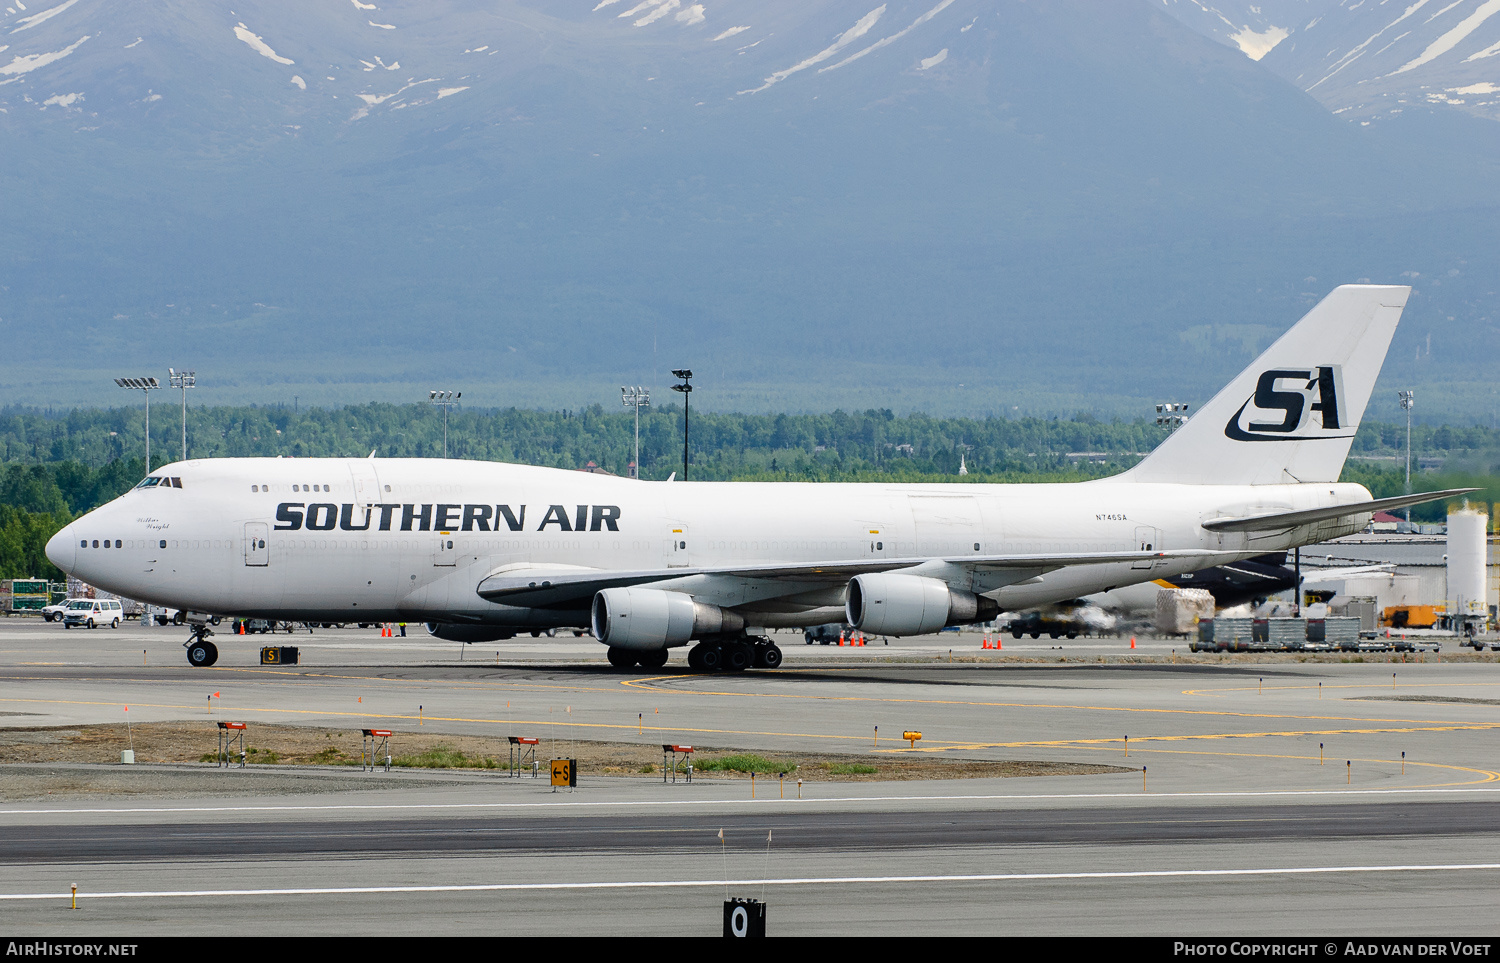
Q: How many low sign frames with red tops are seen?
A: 4